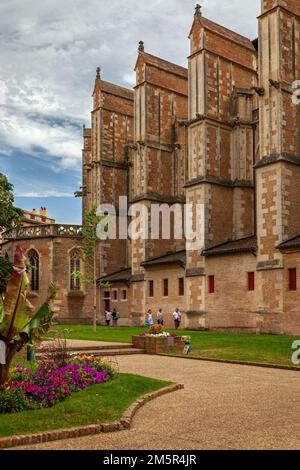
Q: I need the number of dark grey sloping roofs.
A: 4